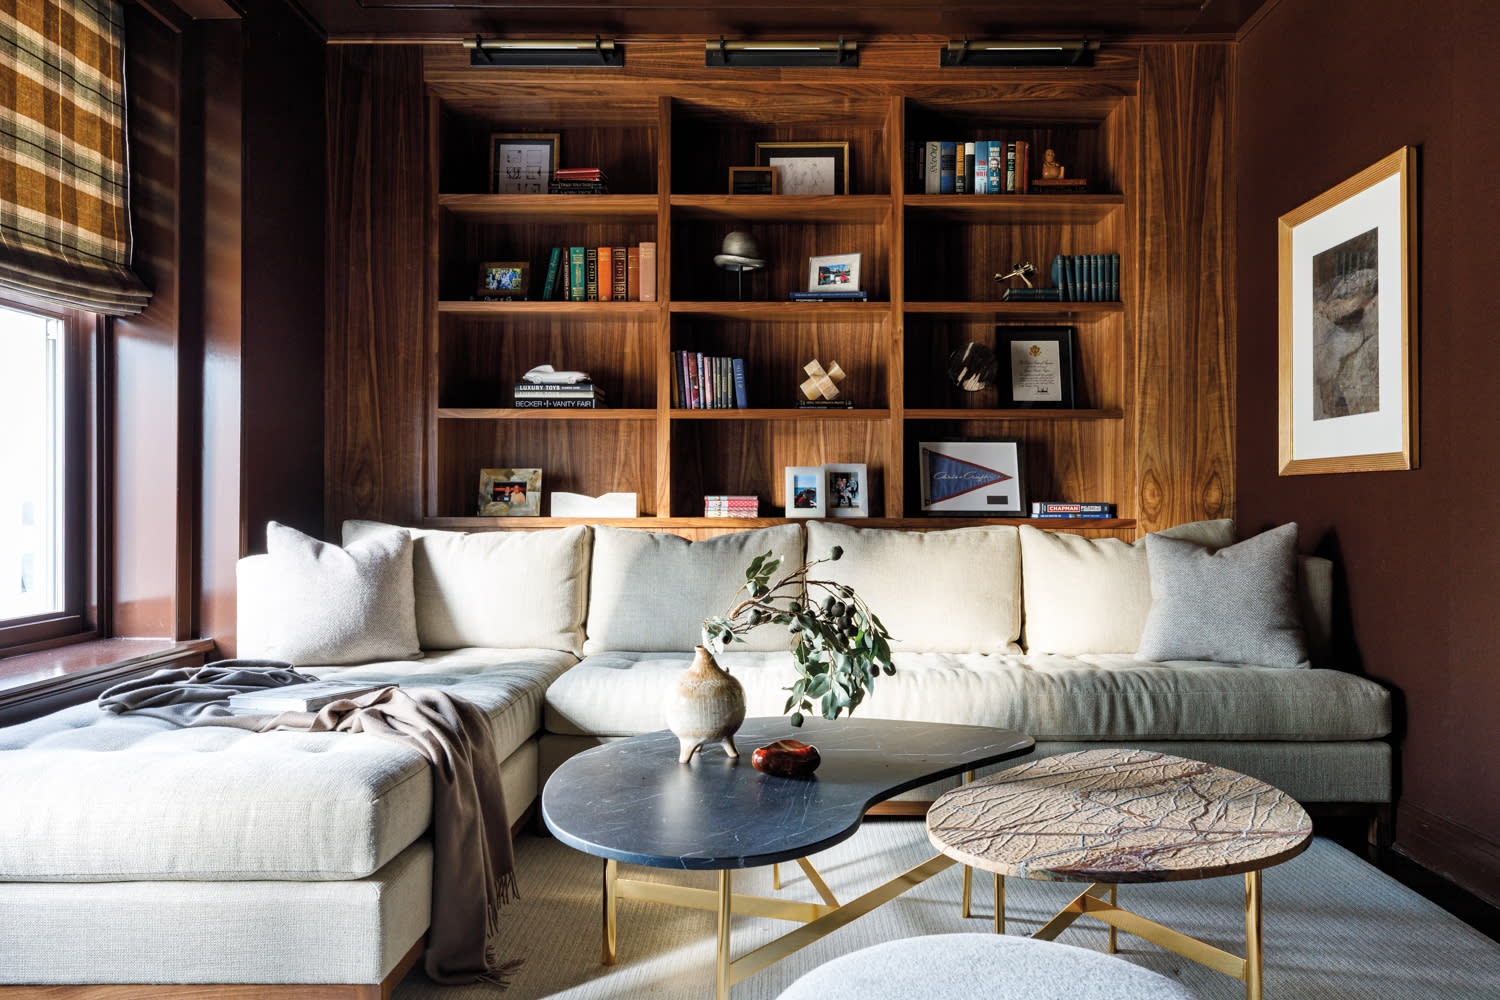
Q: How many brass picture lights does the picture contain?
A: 3